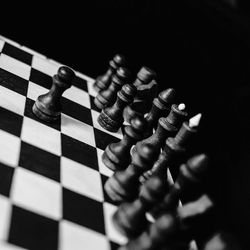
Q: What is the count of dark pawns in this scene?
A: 8